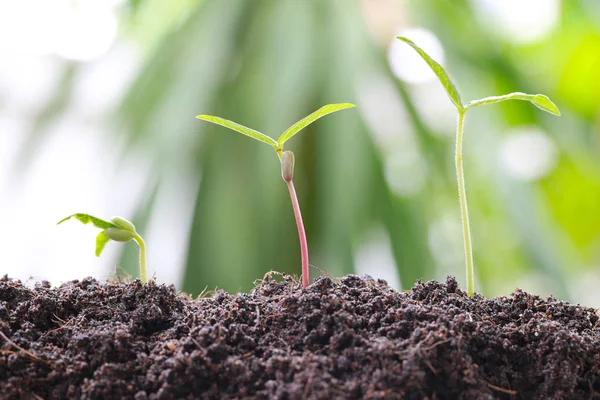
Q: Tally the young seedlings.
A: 3